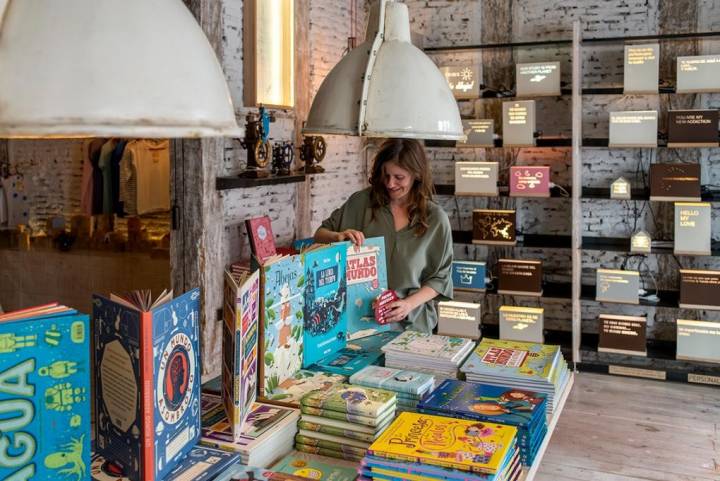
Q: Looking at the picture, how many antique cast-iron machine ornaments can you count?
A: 3